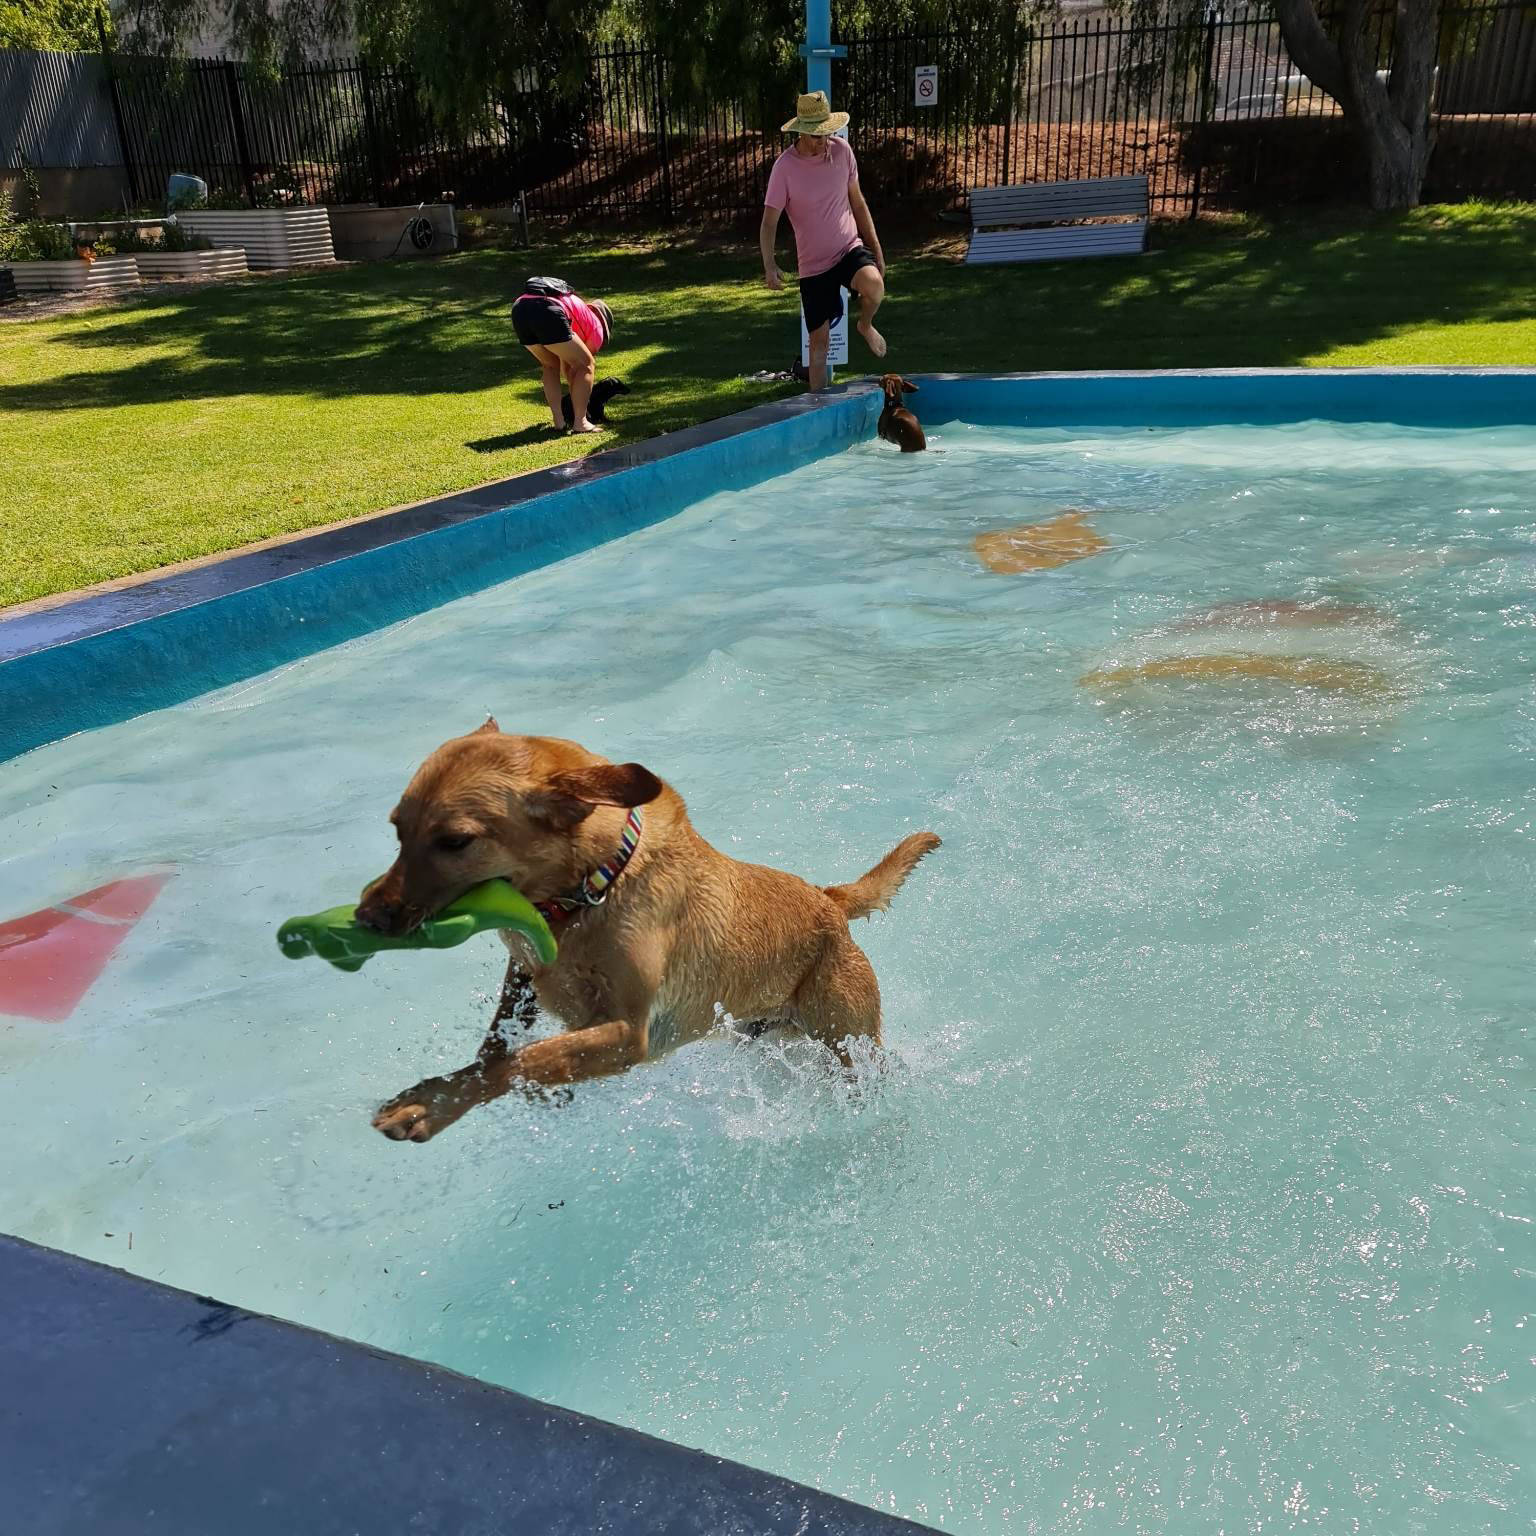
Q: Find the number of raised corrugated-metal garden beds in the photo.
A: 3